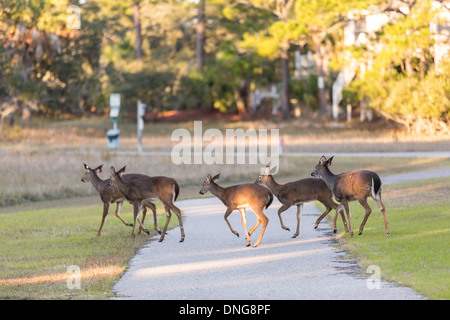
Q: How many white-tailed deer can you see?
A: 5